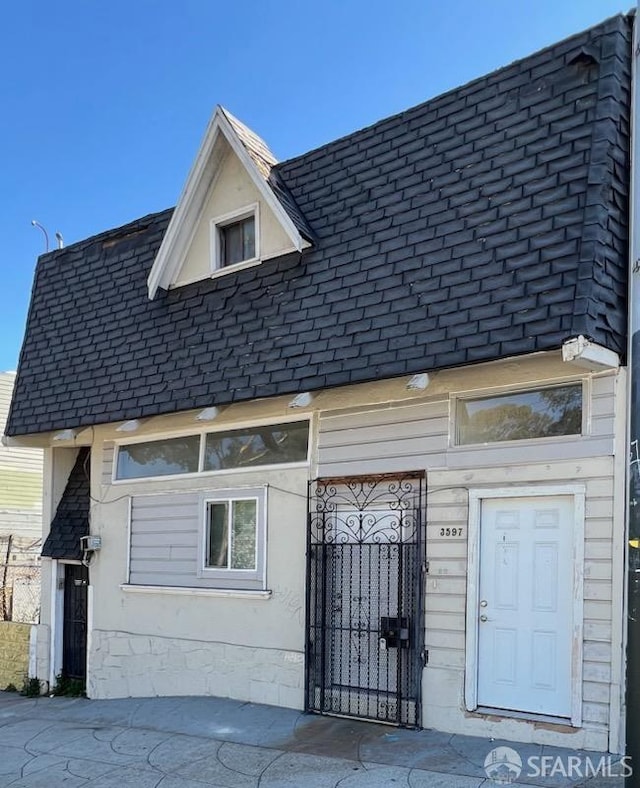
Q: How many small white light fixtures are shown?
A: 5